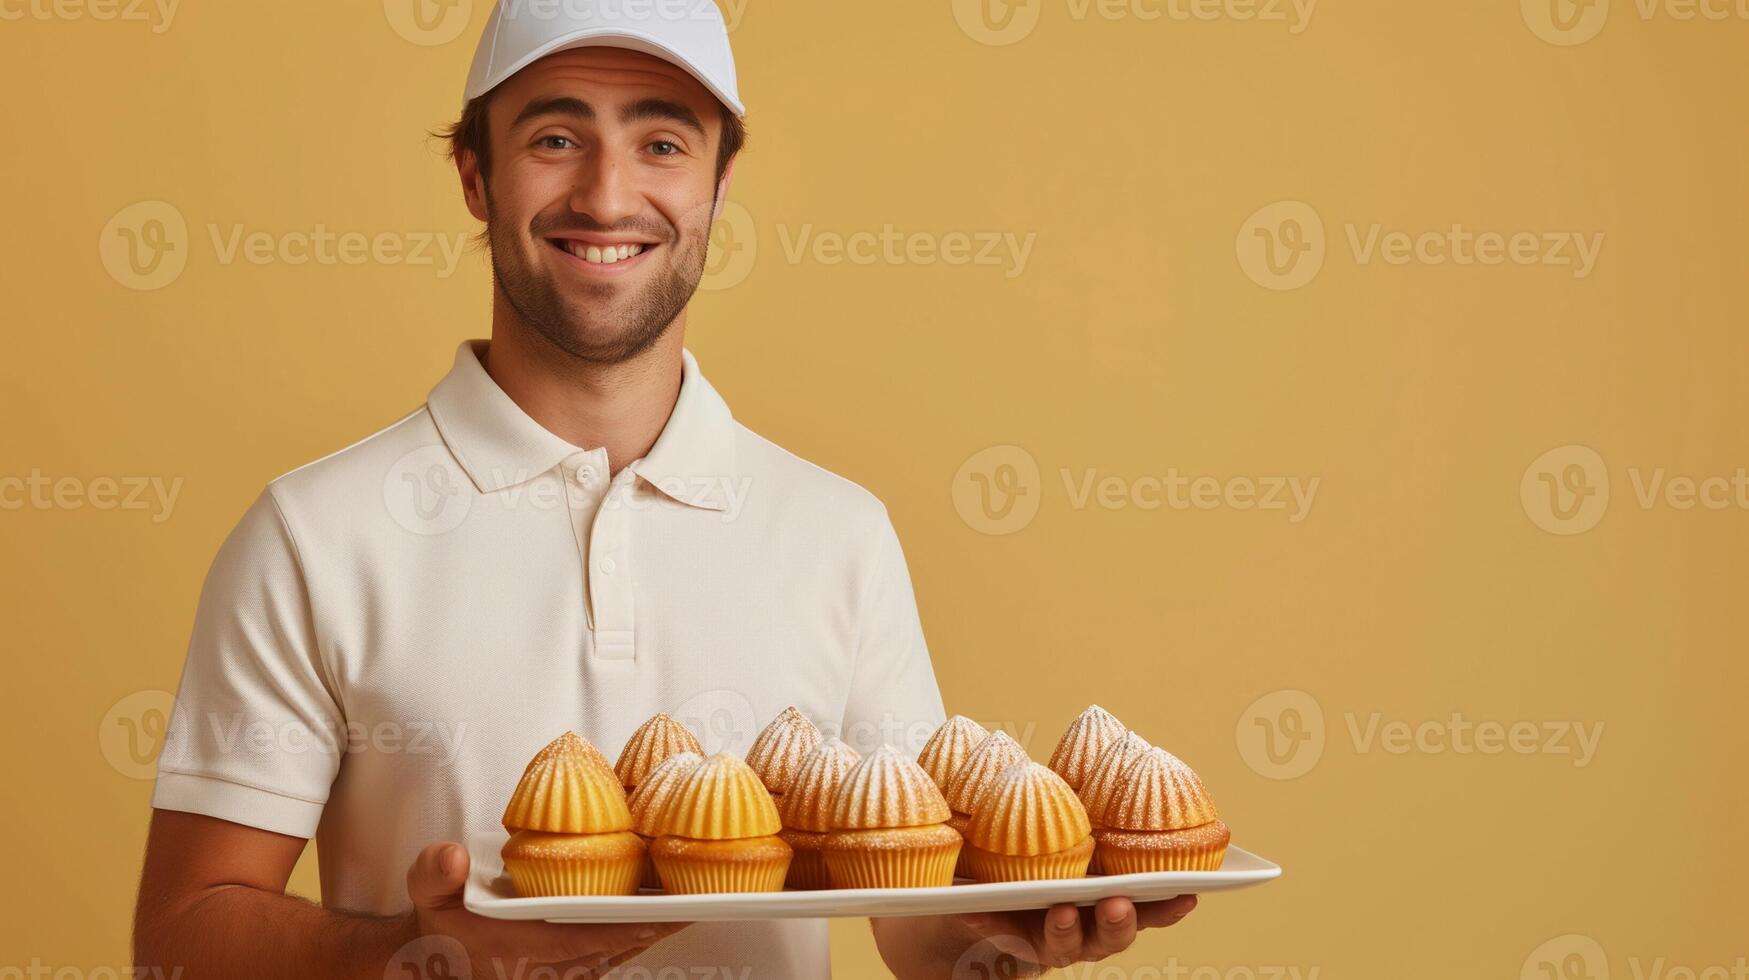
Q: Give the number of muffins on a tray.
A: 13